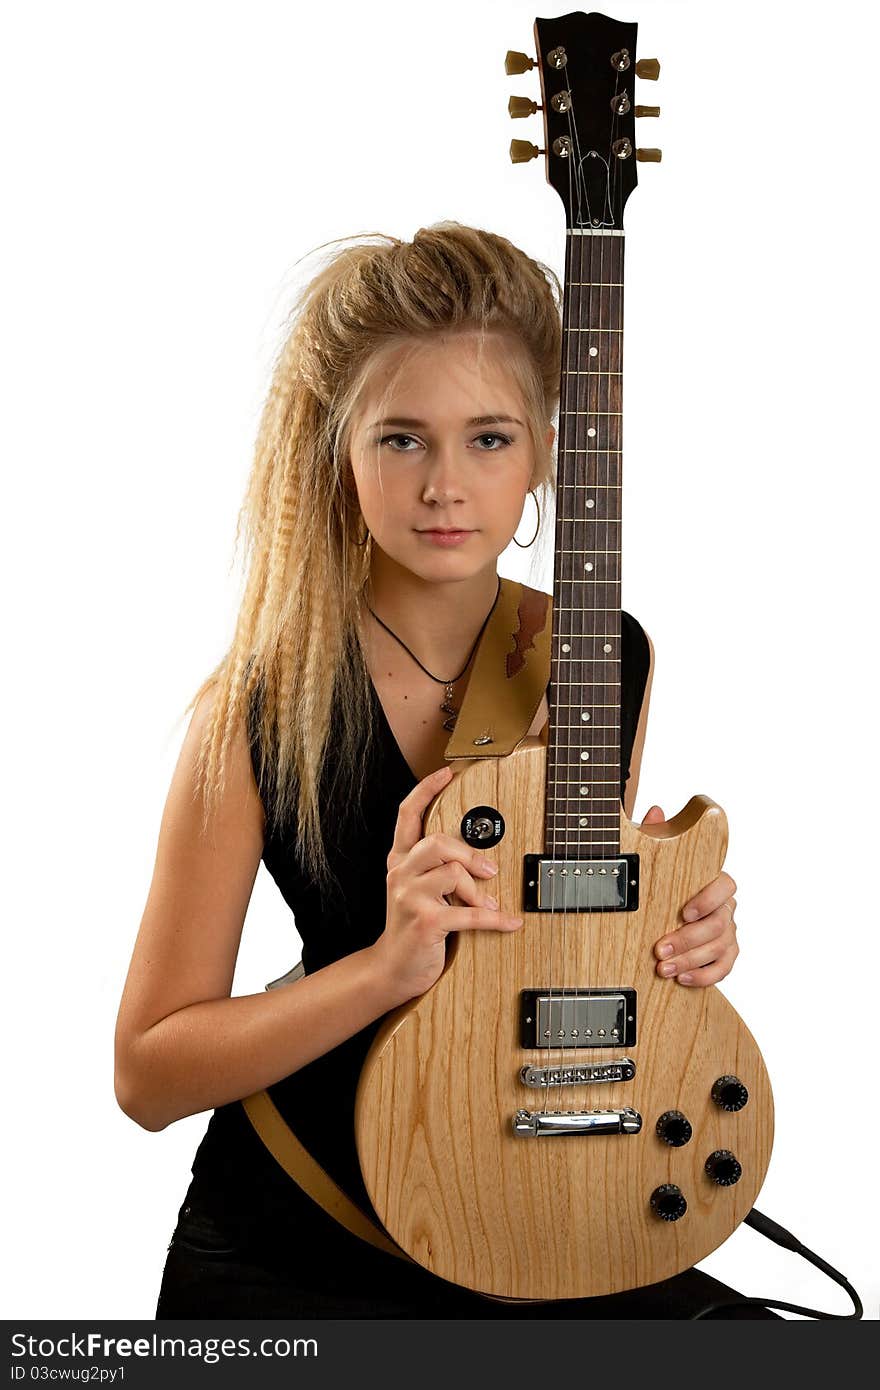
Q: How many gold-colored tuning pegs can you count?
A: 6